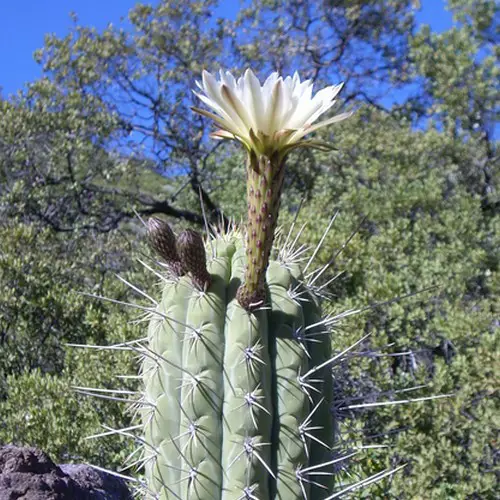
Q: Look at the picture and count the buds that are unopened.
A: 2